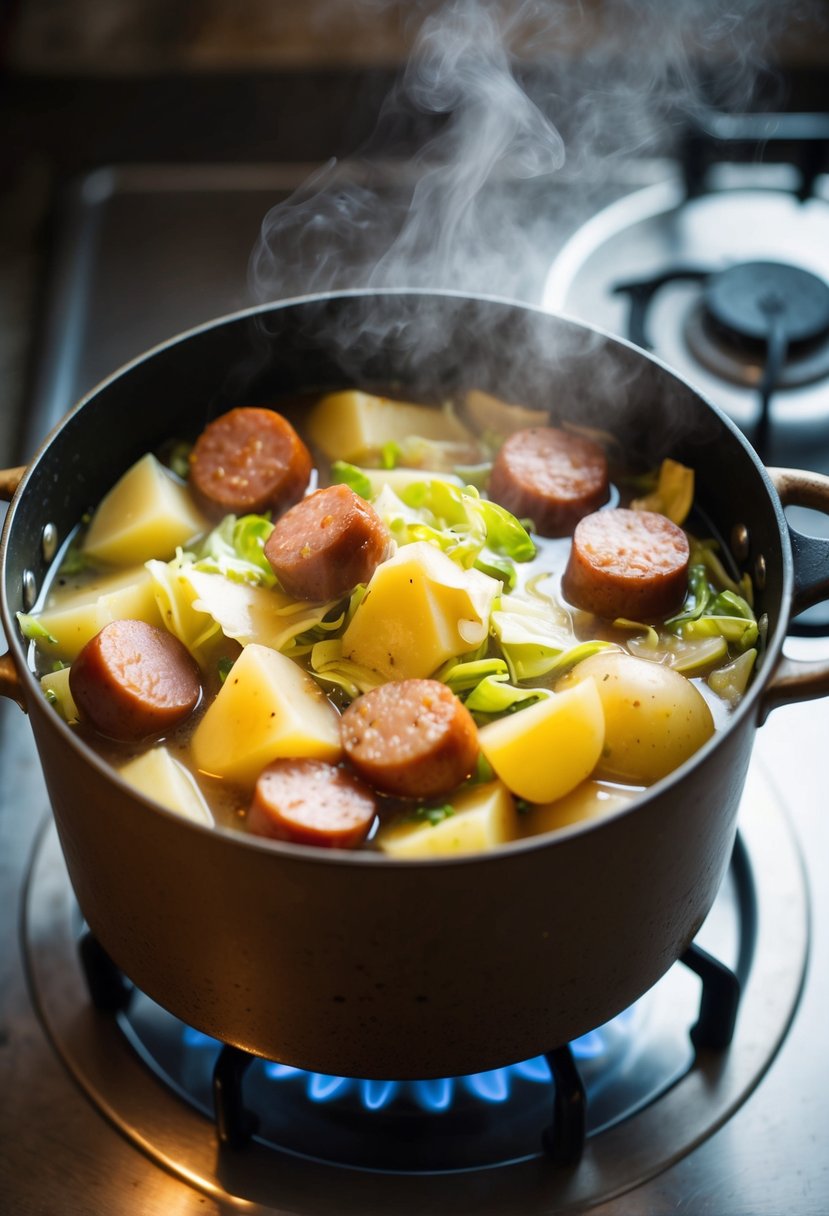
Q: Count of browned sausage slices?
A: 7